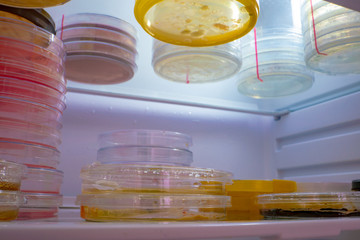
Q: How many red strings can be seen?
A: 4